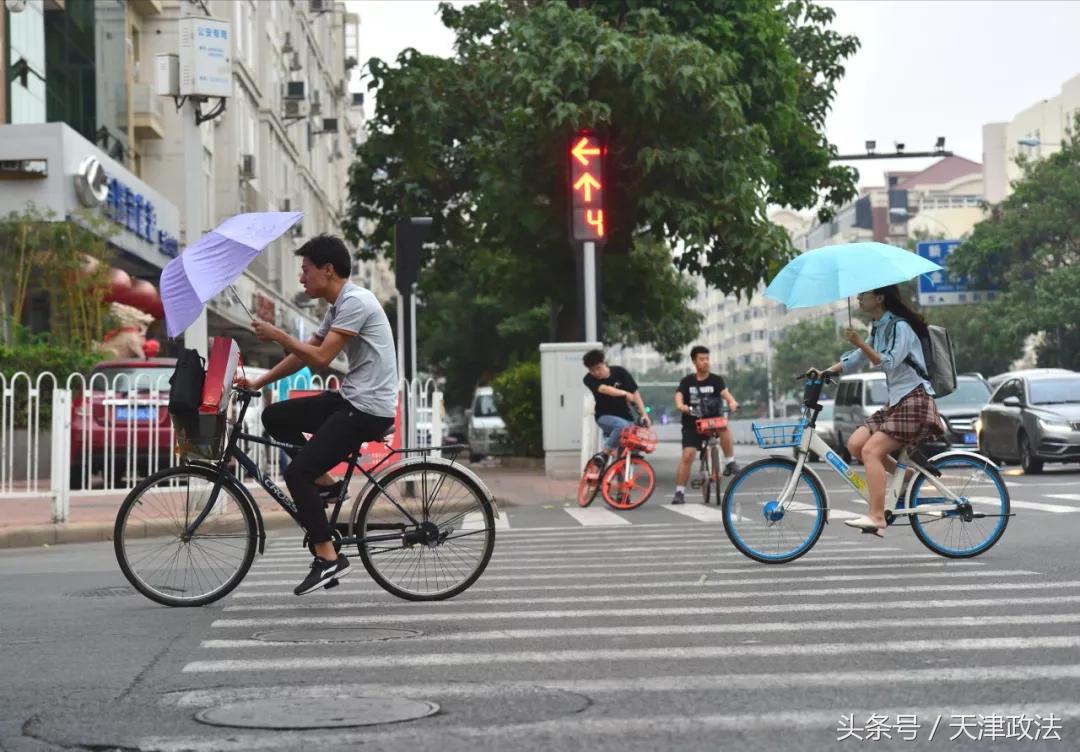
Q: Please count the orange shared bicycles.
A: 2